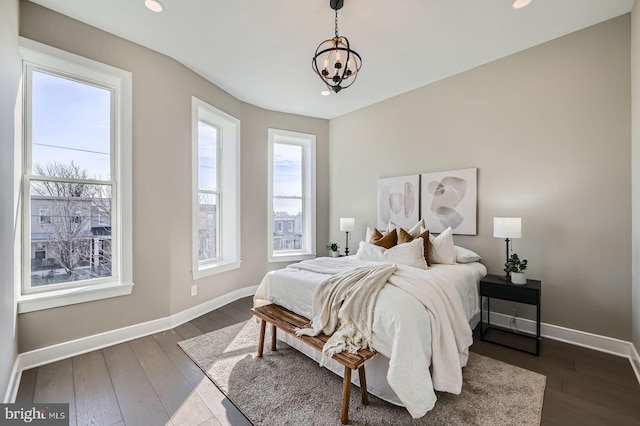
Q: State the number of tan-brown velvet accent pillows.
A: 2